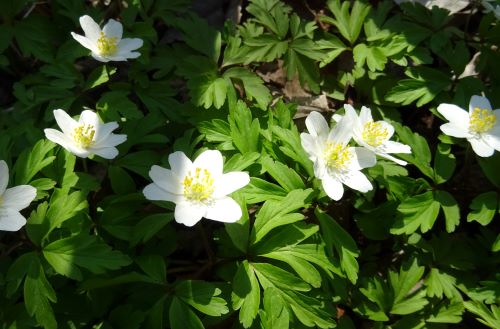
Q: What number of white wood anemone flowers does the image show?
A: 7